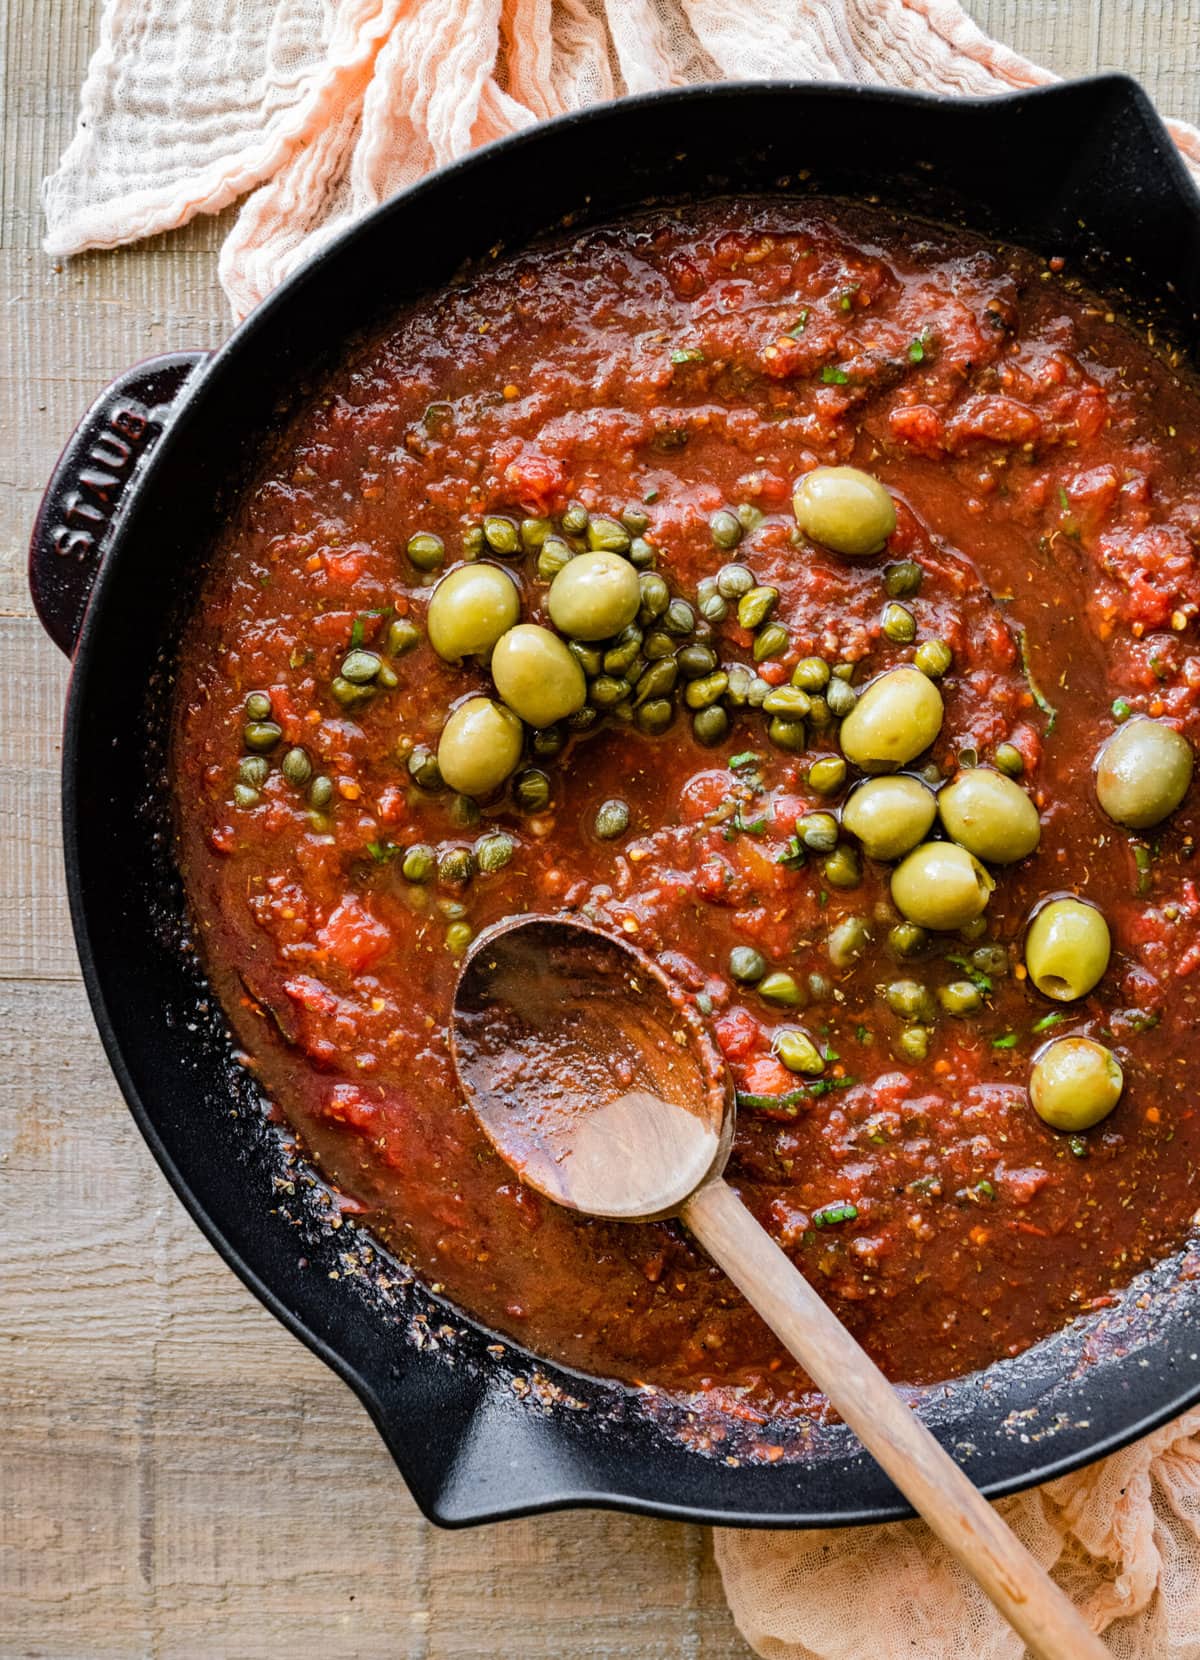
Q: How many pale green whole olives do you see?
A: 12